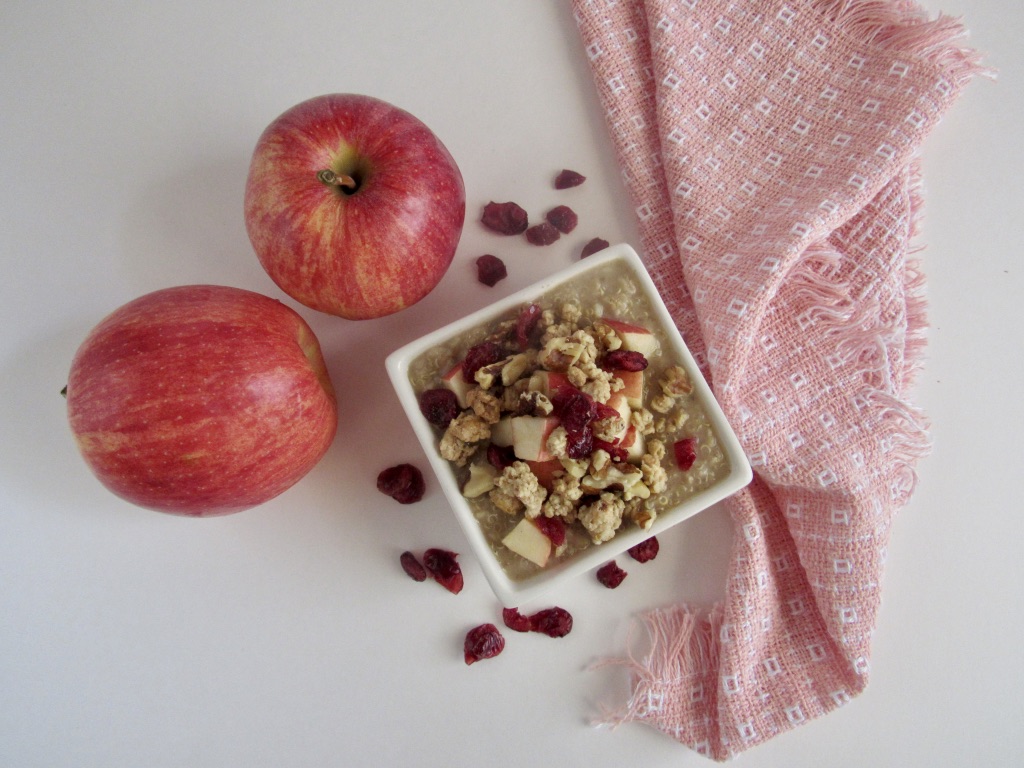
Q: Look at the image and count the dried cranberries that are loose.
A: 14